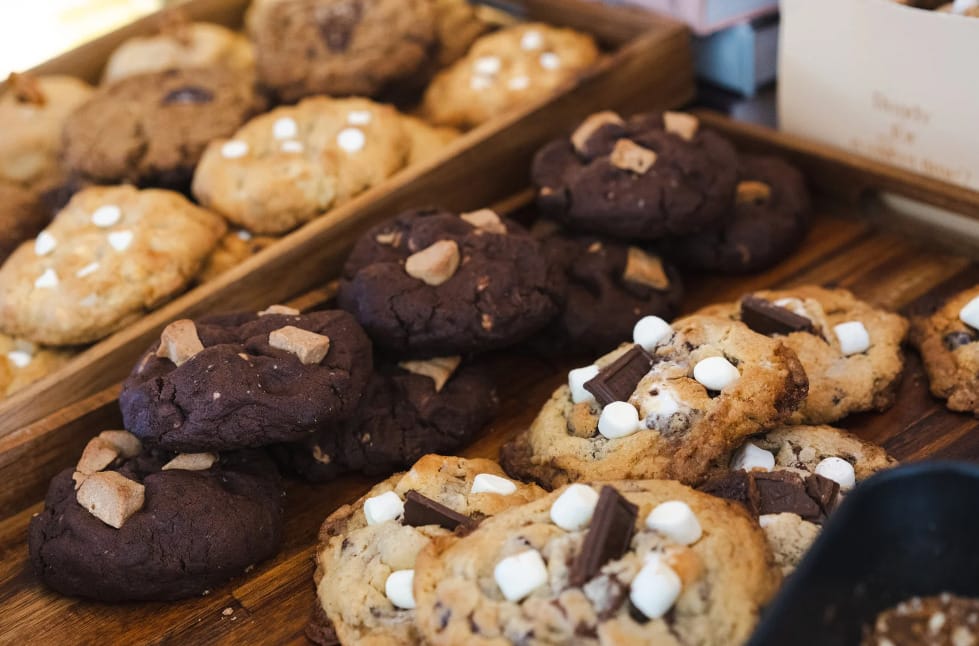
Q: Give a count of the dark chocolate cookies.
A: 7